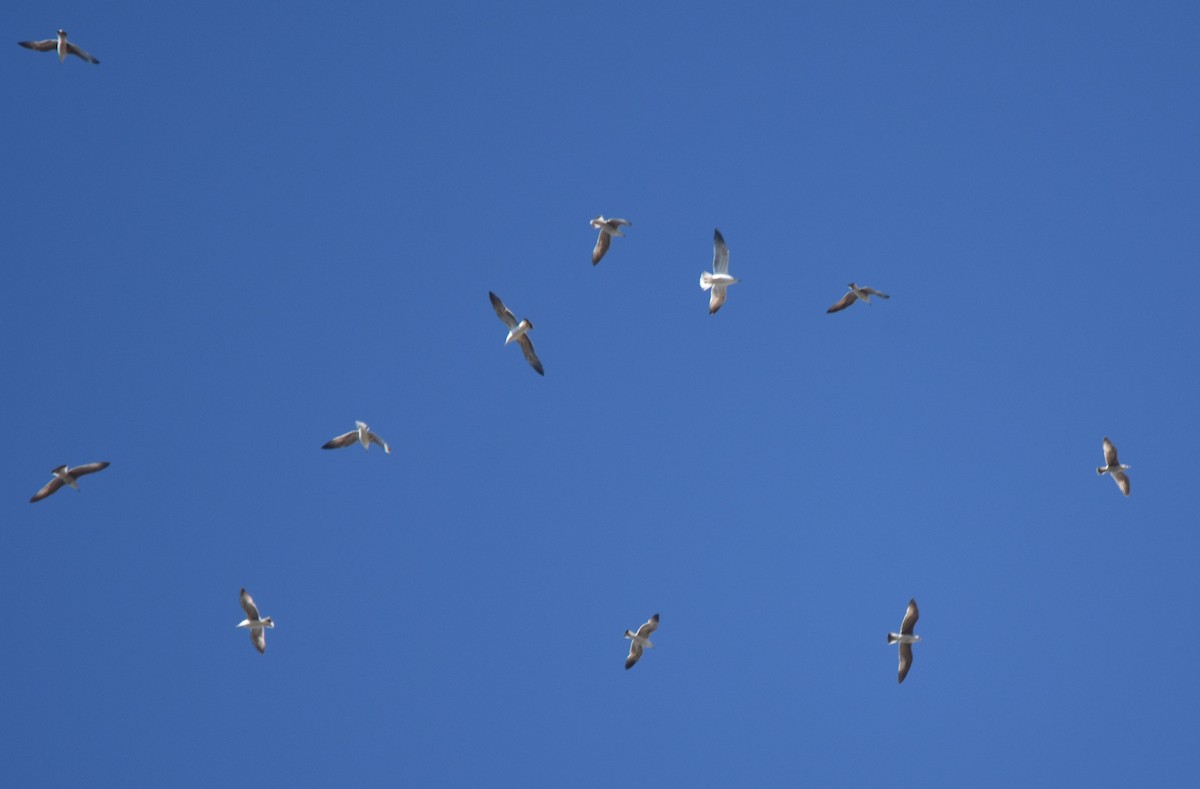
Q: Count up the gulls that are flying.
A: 11